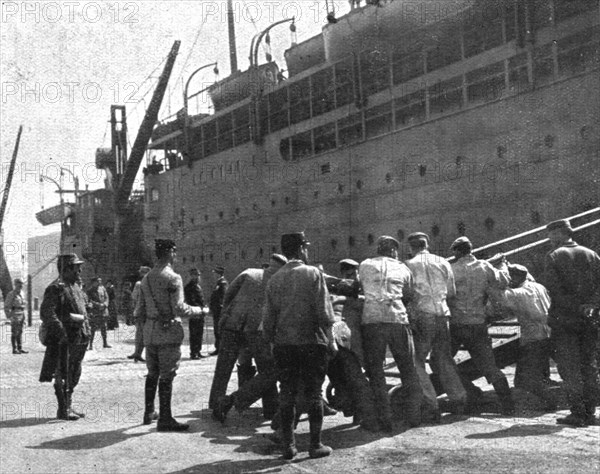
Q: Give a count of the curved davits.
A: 5